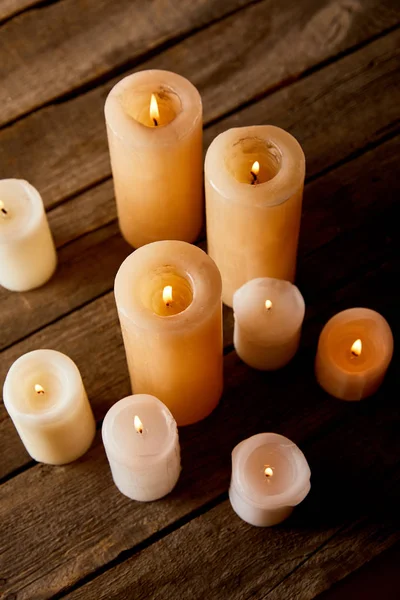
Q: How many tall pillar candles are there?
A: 3